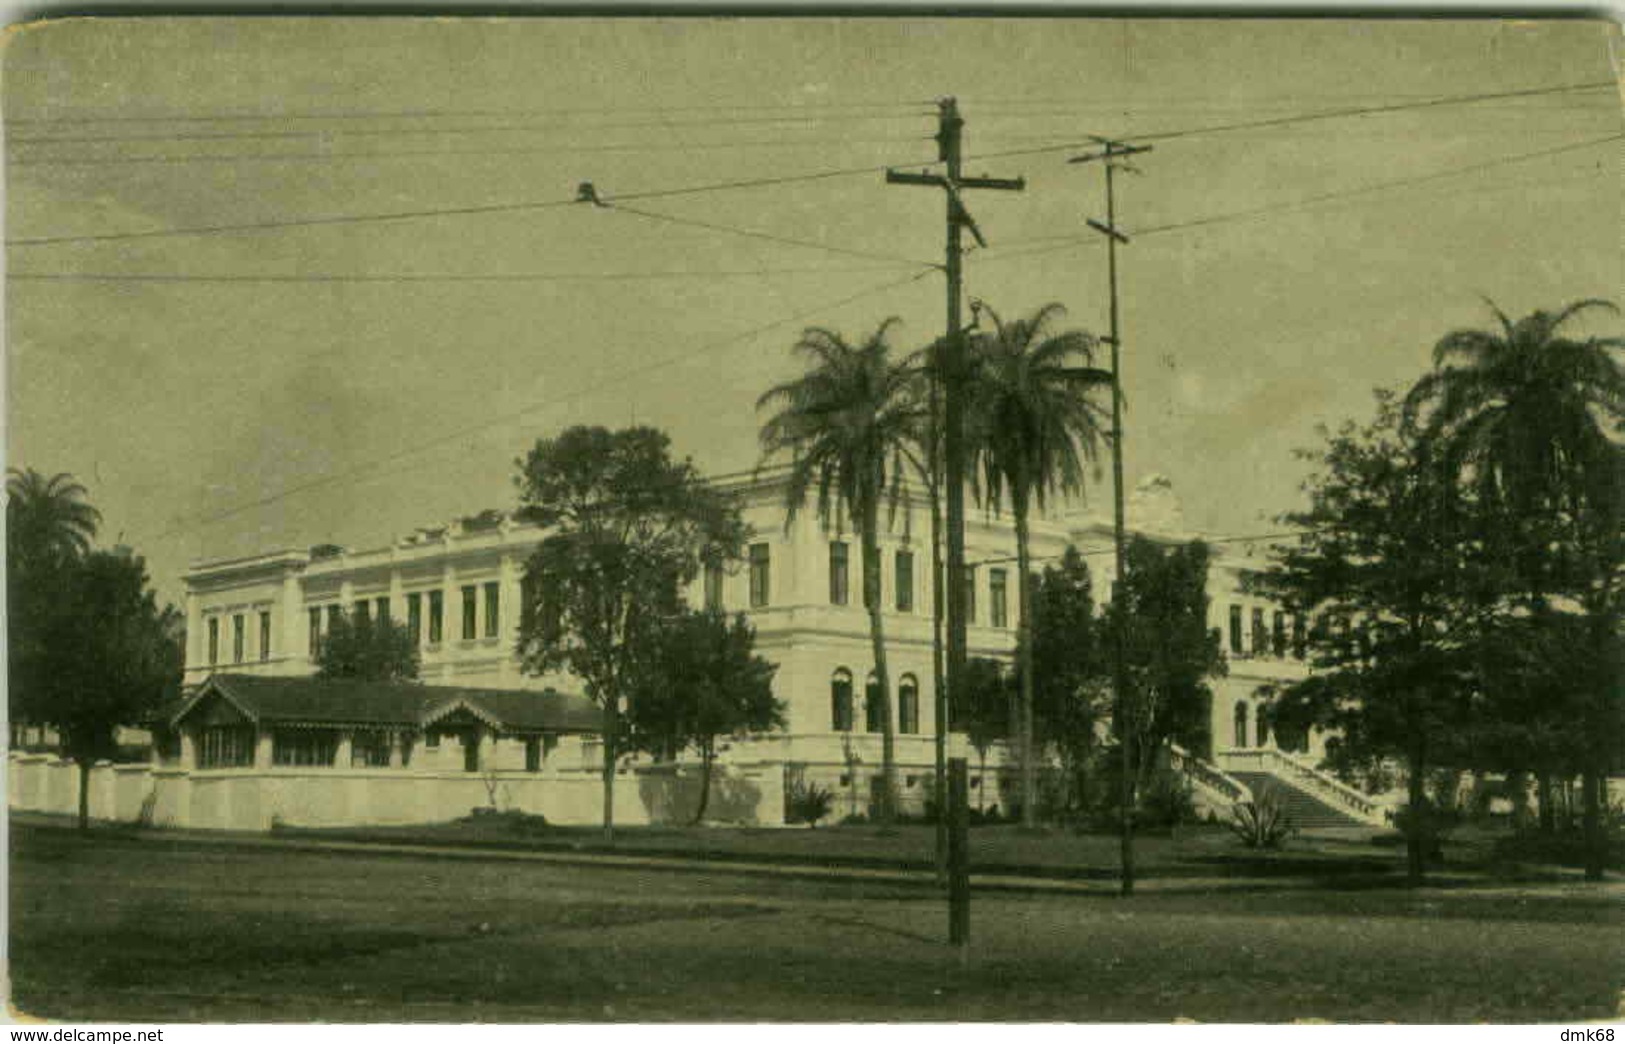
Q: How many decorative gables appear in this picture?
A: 2